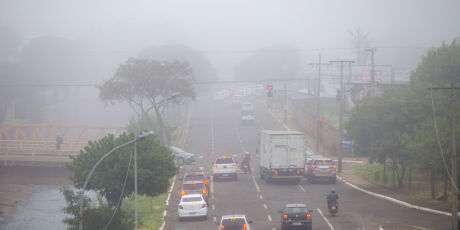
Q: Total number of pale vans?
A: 1